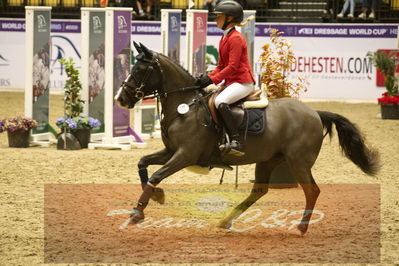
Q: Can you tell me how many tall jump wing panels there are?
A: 6